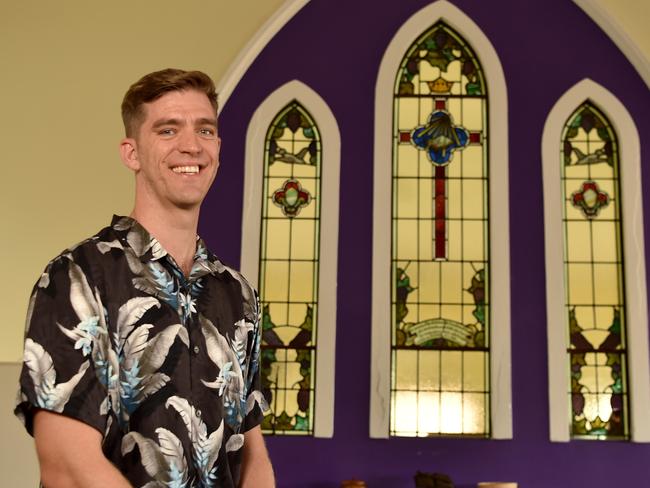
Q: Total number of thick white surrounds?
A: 3